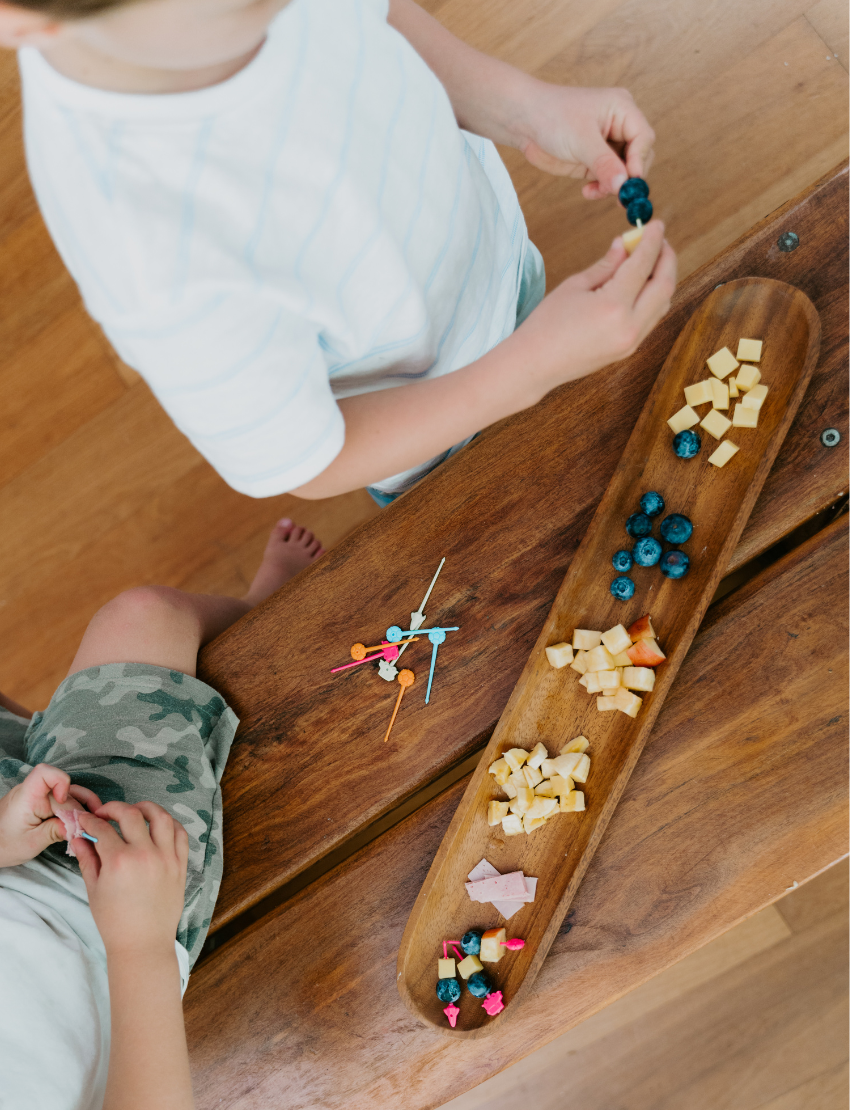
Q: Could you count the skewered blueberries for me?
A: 5